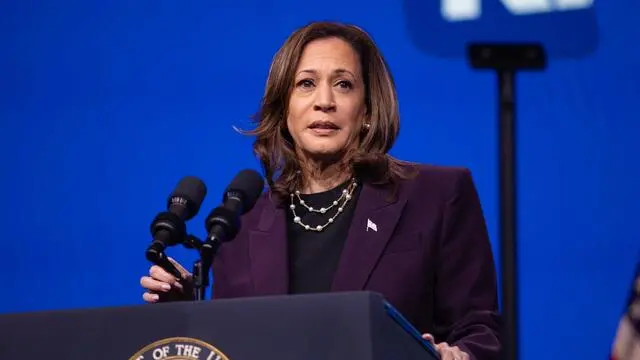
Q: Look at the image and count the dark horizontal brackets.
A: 1